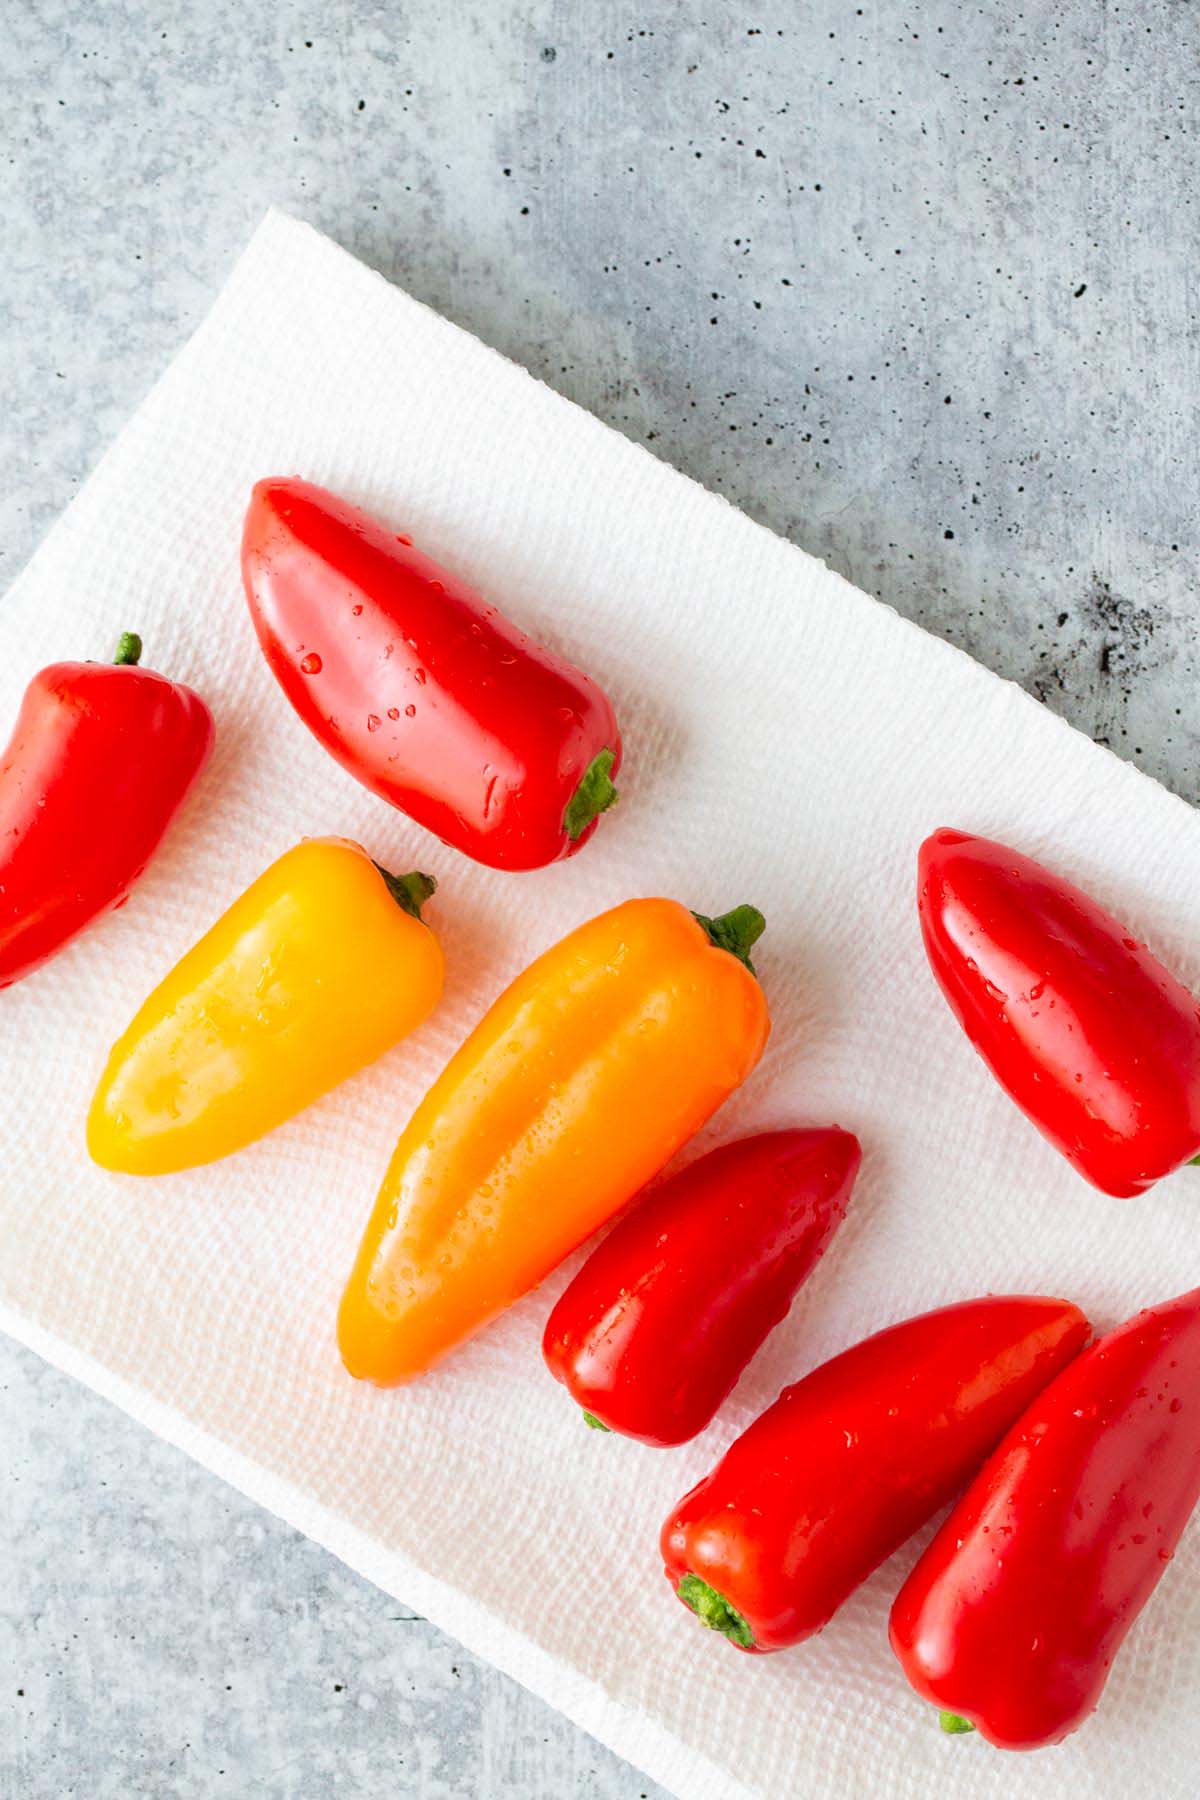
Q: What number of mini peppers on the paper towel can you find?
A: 8